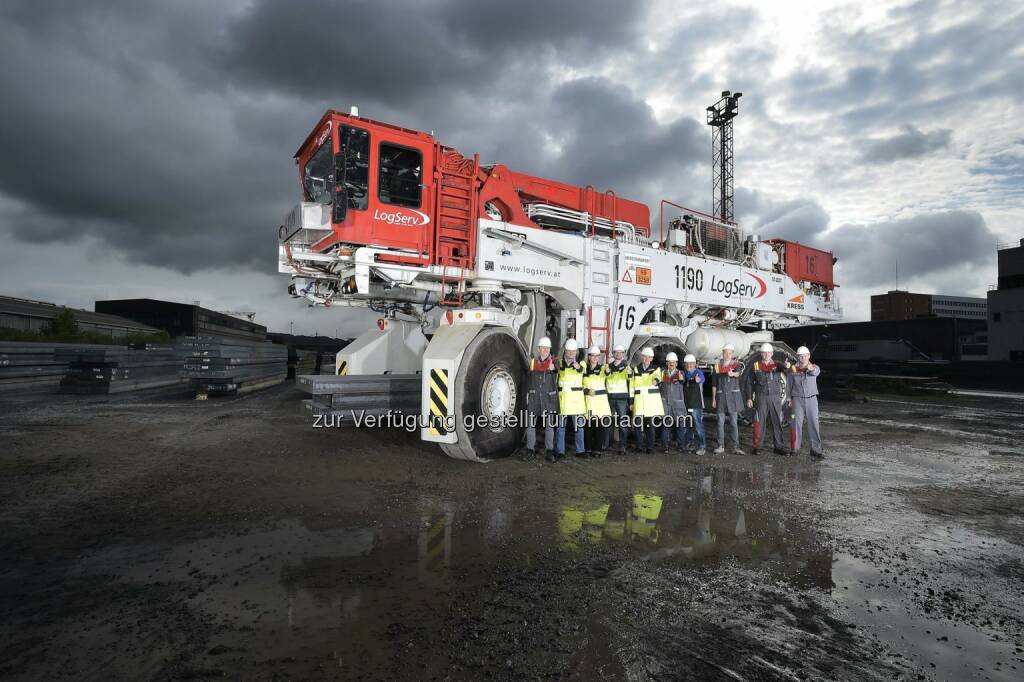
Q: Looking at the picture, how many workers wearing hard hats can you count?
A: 10